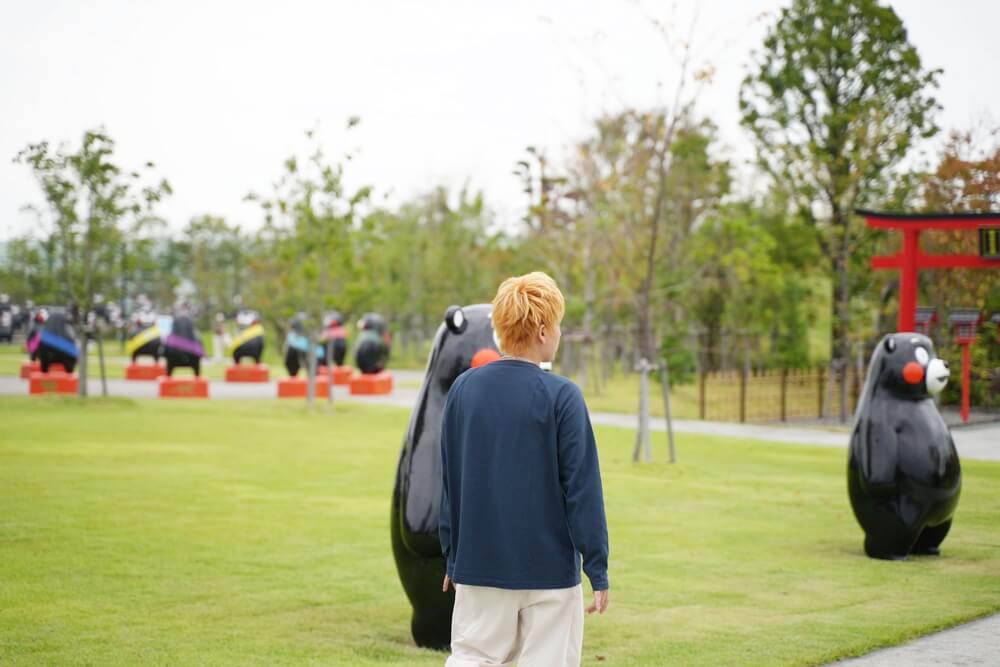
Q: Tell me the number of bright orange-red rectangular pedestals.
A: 8